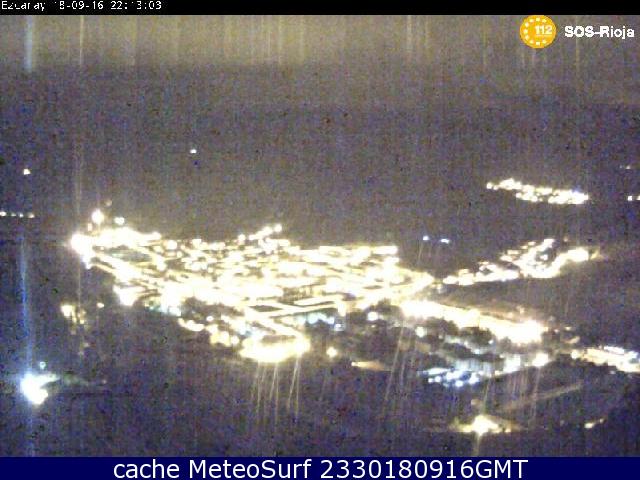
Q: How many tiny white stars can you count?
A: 9